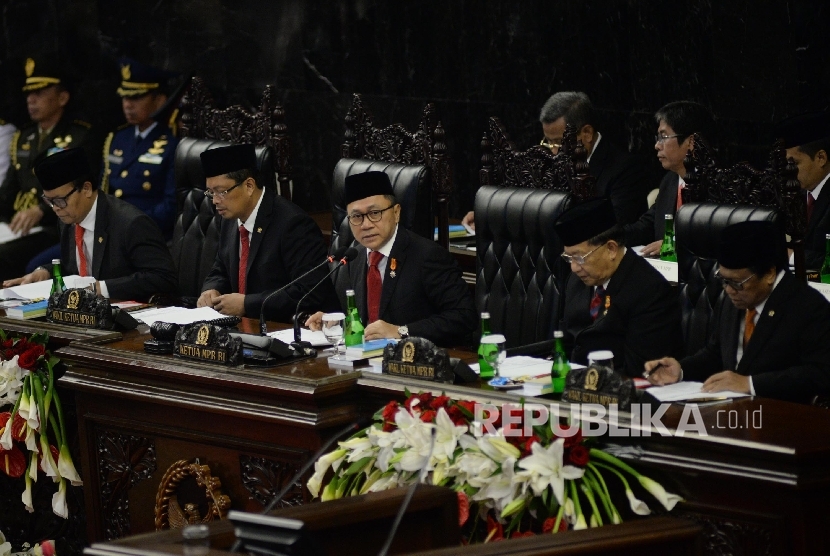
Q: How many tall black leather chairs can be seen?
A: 4